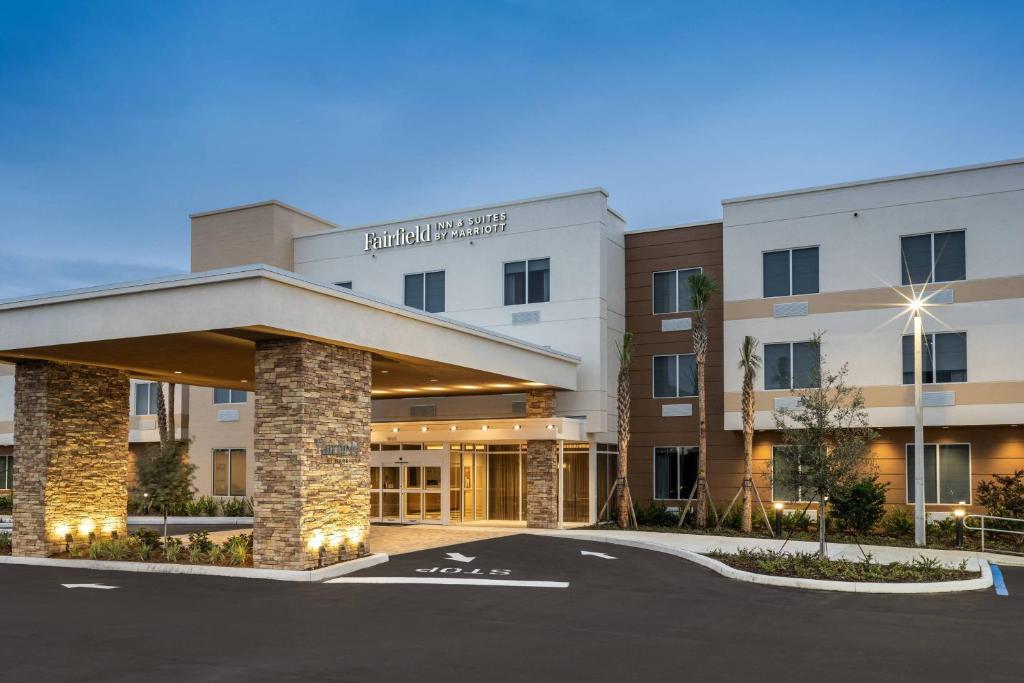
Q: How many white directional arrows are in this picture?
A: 3